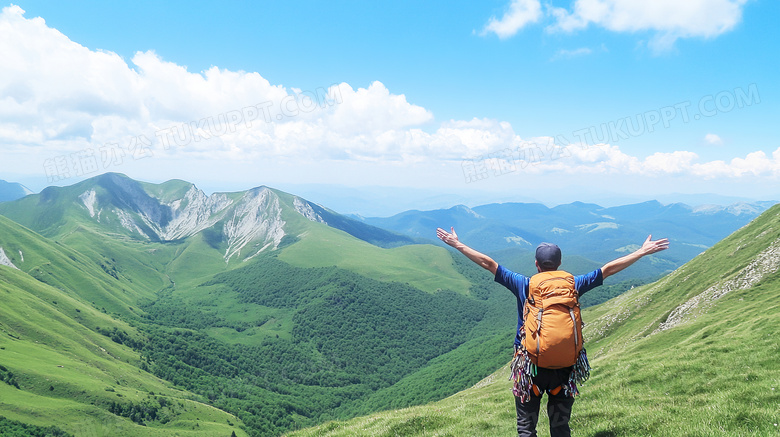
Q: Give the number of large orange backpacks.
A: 1